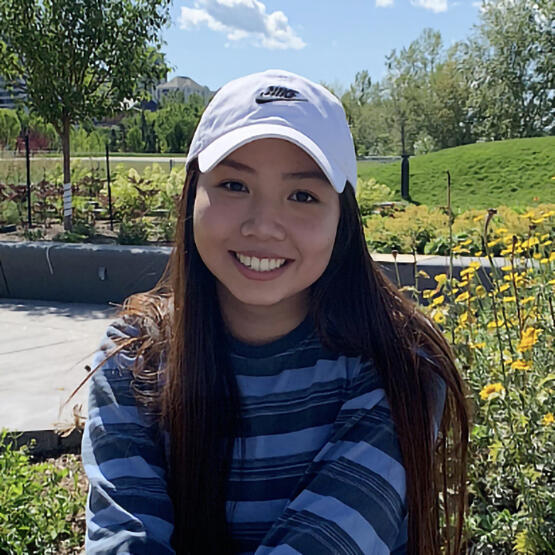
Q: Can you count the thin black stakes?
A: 2